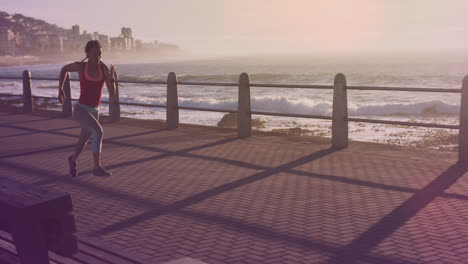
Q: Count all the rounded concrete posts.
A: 7